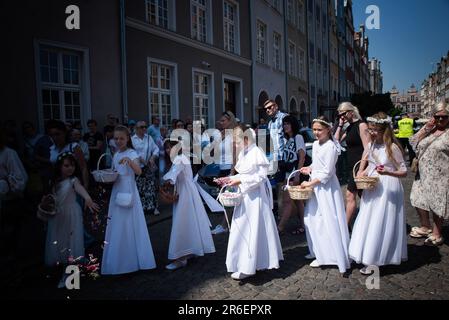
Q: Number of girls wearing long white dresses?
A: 6